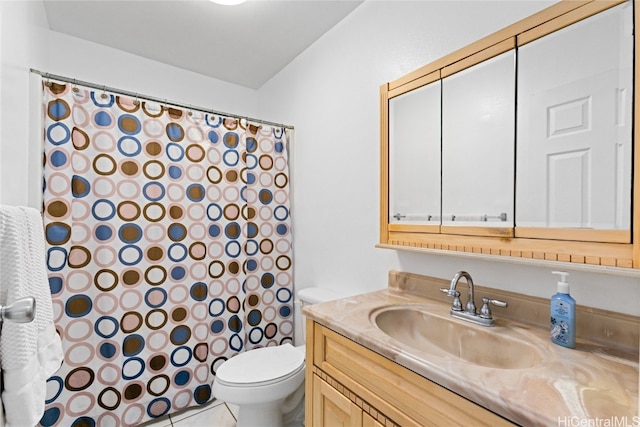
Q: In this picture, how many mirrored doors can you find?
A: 3